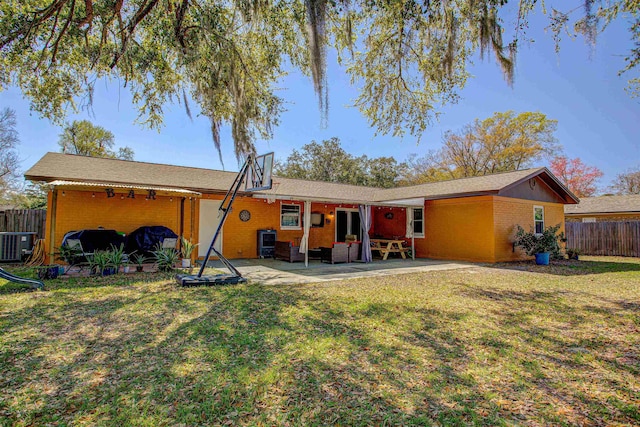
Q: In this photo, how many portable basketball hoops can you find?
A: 1